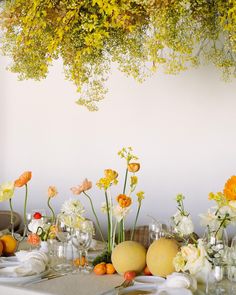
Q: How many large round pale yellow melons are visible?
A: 2